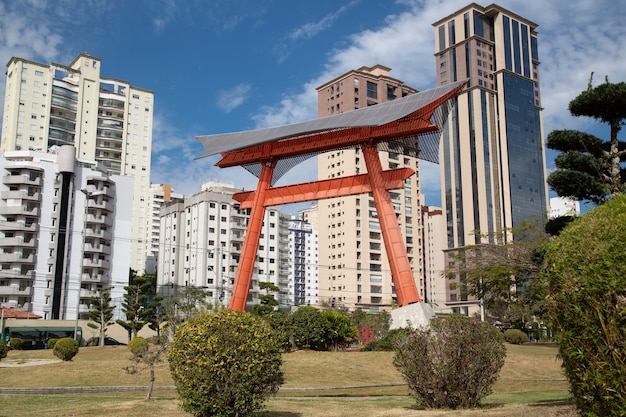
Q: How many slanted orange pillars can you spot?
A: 2